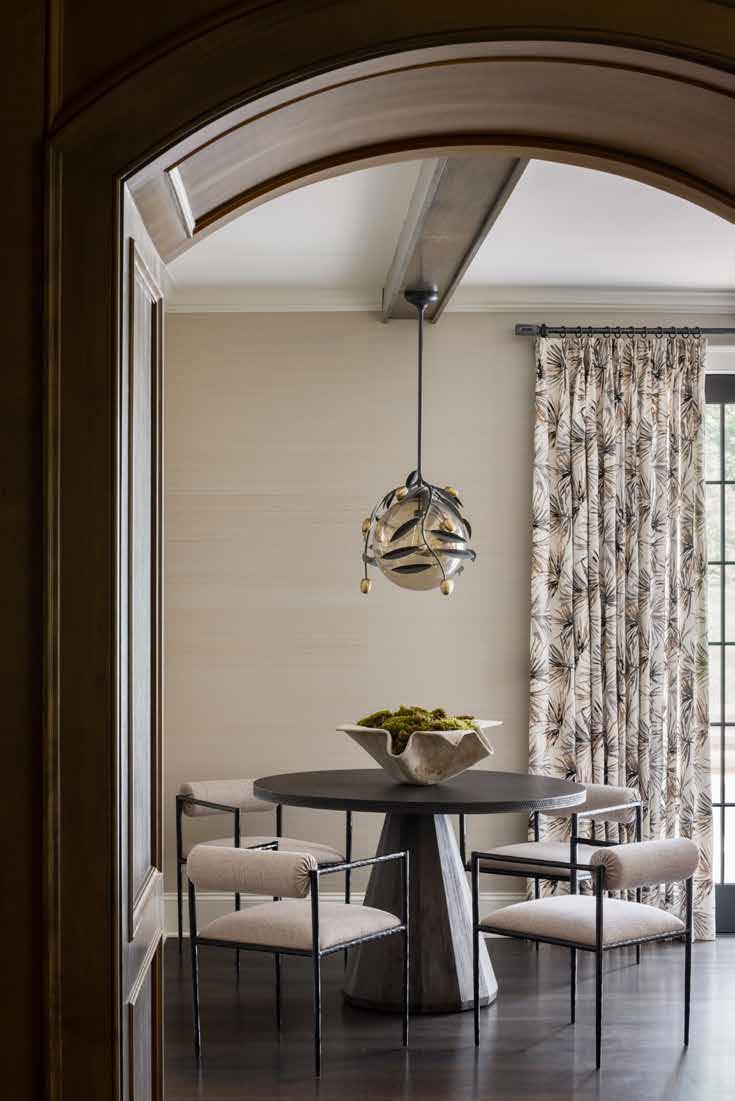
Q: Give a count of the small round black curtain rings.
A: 11